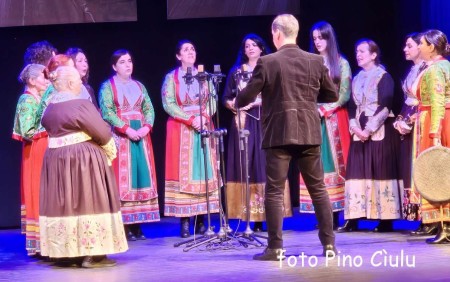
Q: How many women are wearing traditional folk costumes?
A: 12